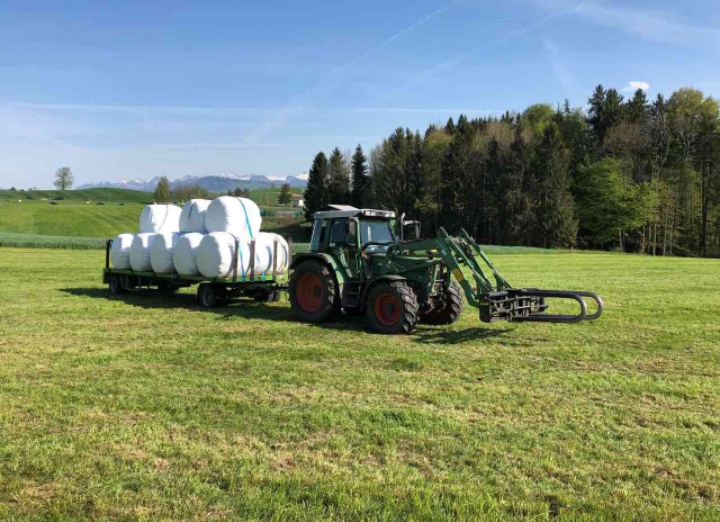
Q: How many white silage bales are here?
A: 9